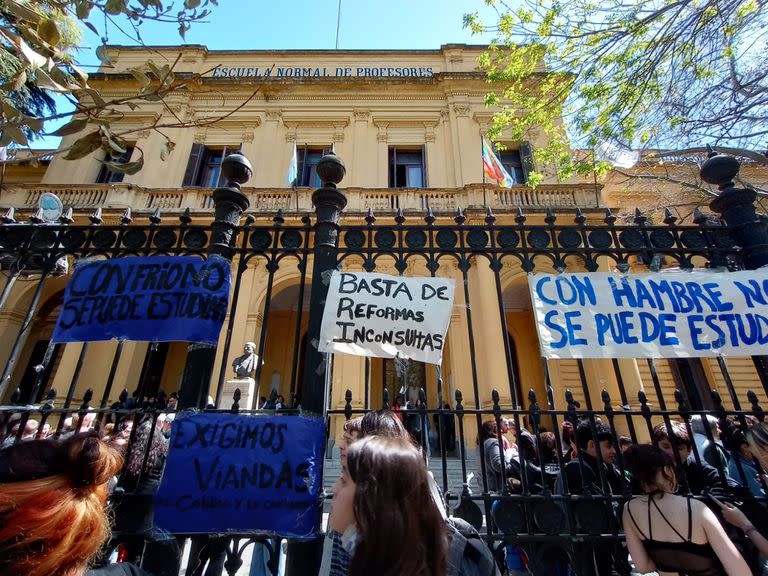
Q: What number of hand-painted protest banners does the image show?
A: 4